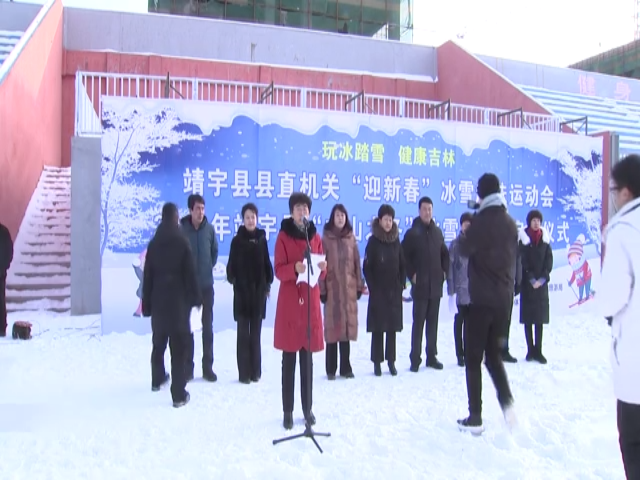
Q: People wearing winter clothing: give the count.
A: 13